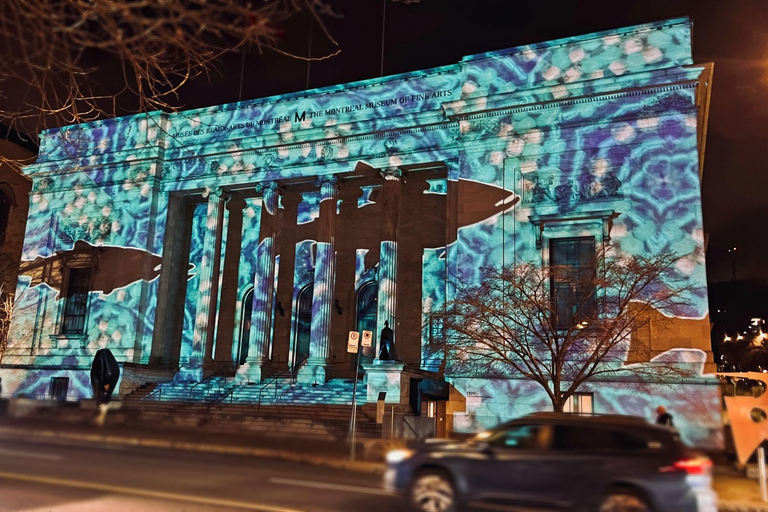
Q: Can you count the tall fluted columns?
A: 4